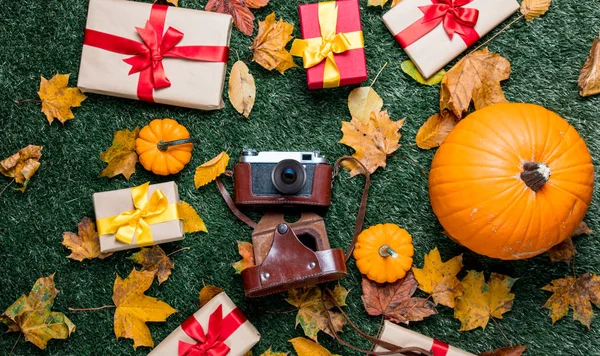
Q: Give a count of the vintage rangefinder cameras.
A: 1